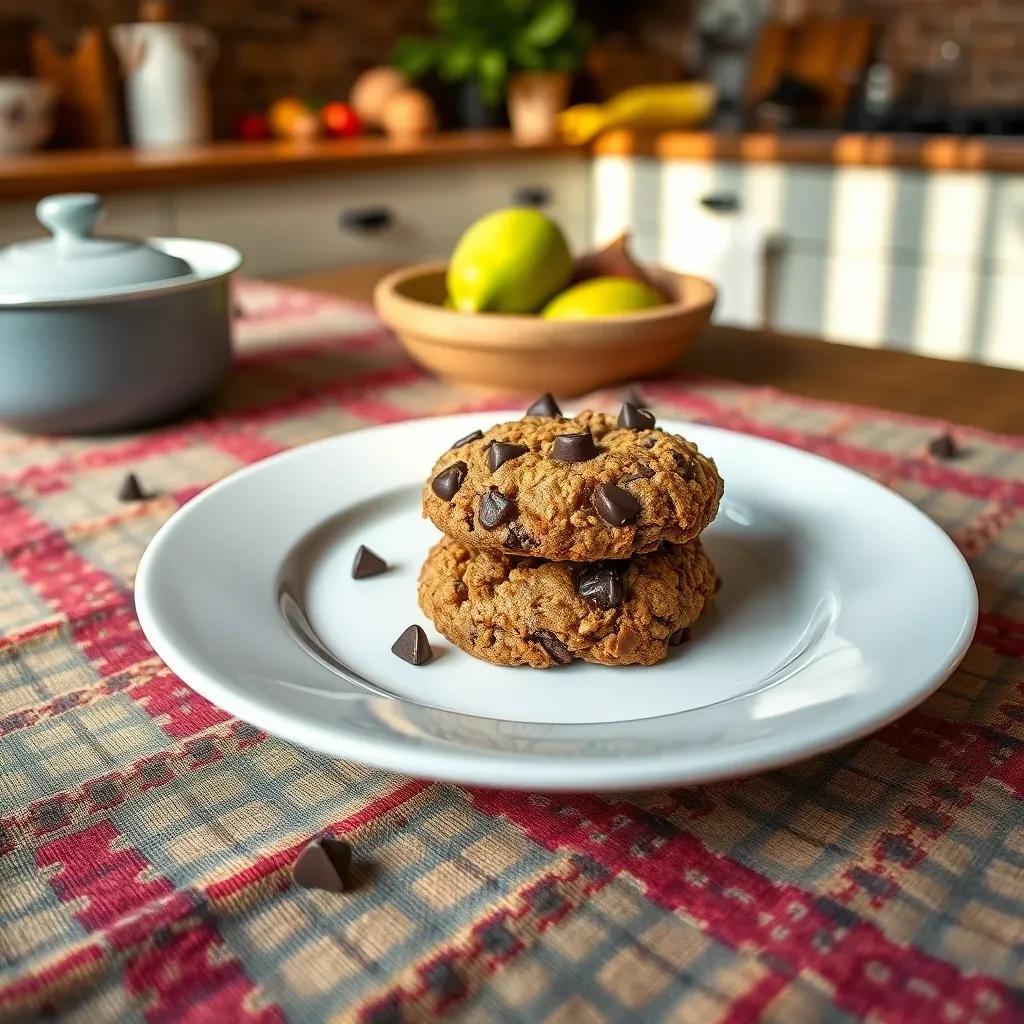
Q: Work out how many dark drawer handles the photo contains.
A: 3